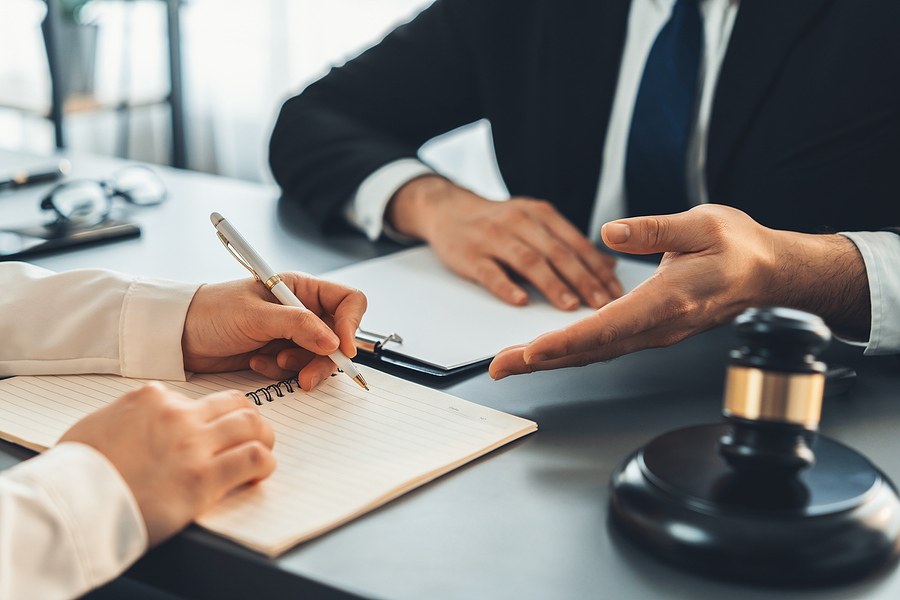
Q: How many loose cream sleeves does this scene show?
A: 2